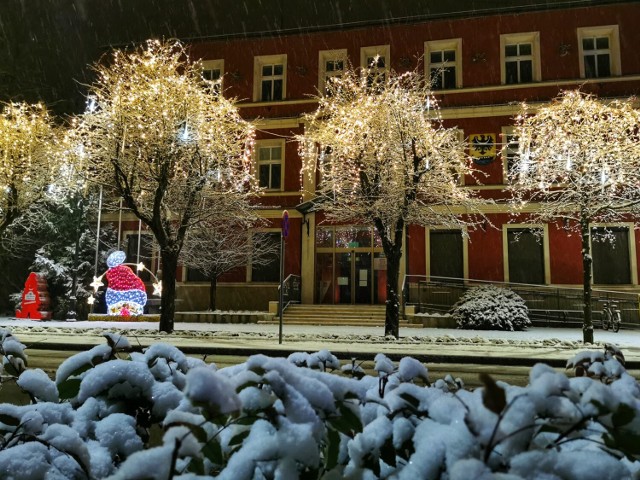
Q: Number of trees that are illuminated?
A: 4